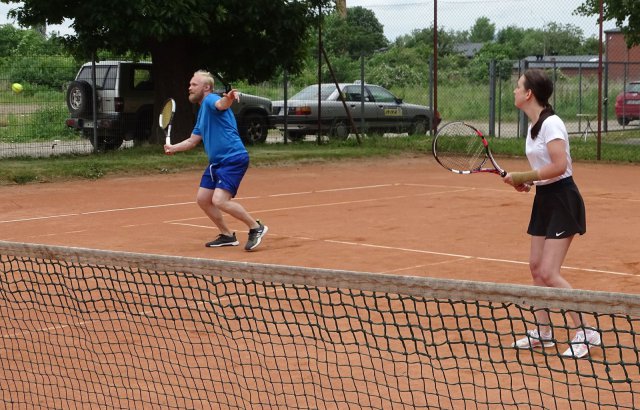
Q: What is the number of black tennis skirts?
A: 1